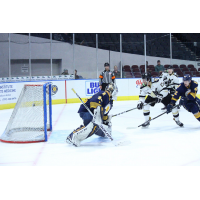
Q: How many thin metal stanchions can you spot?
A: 8